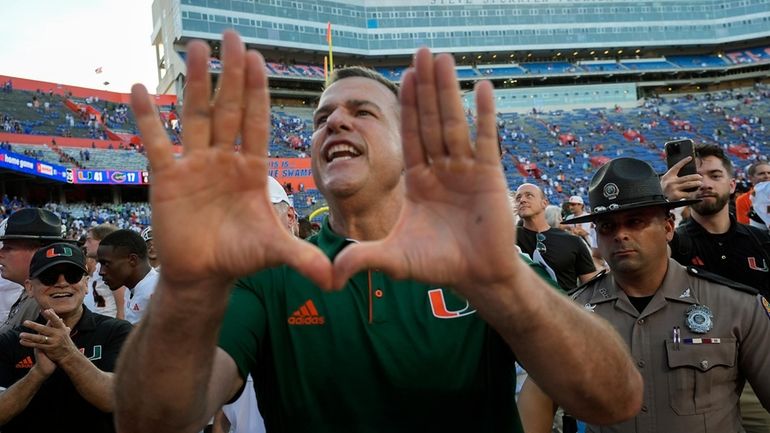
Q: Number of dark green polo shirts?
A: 1